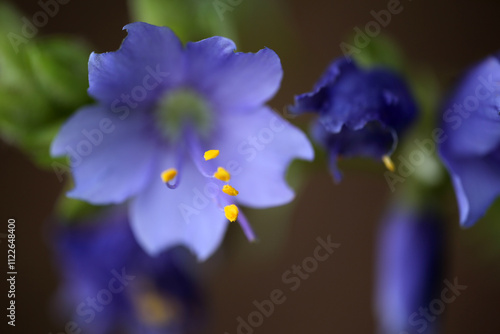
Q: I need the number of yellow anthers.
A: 6